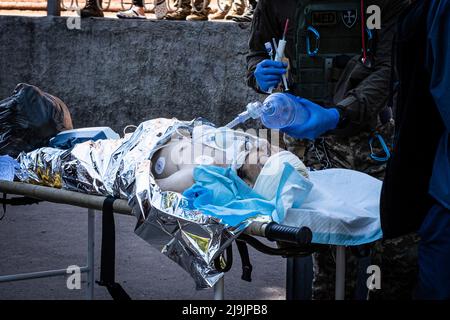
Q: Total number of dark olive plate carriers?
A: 1